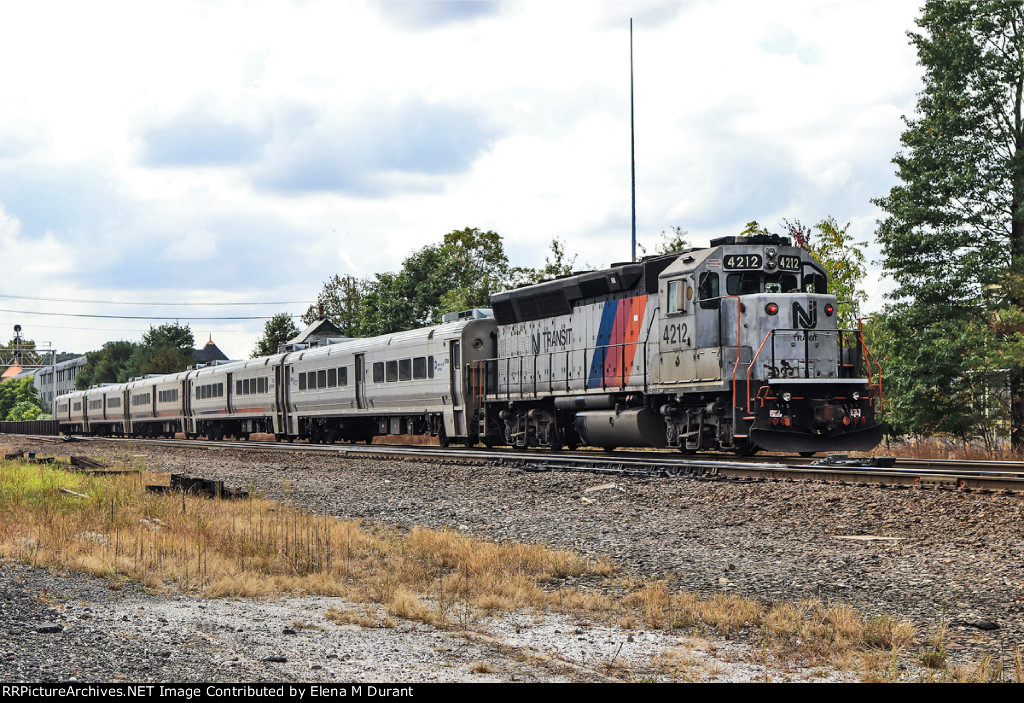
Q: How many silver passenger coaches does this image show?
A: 5